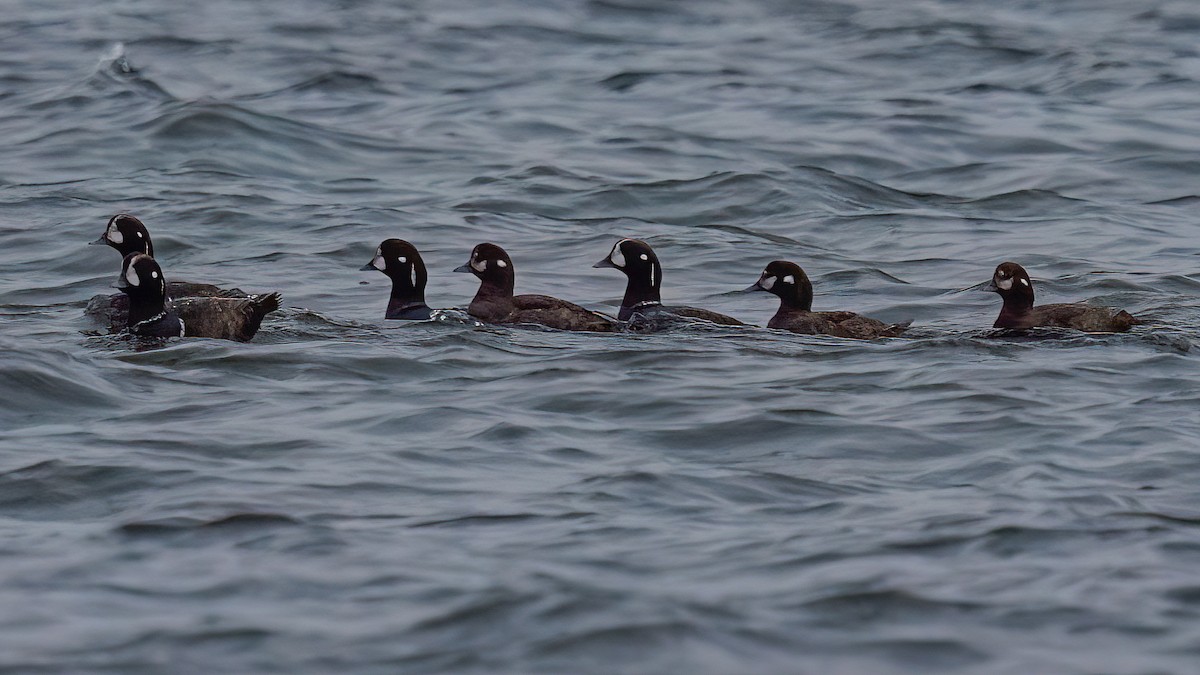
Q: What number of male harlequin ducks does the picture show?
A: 4